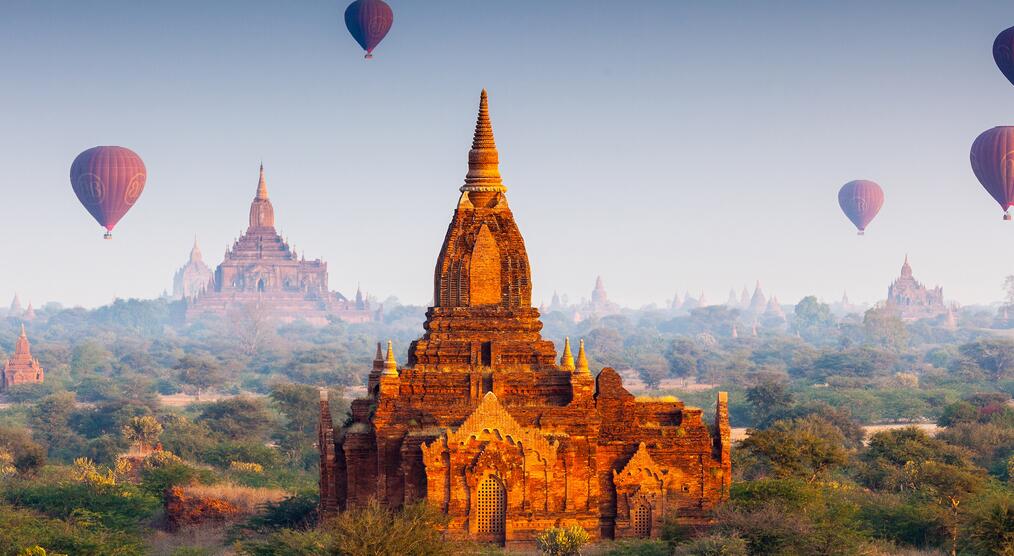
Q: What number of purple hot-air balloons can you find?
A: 5